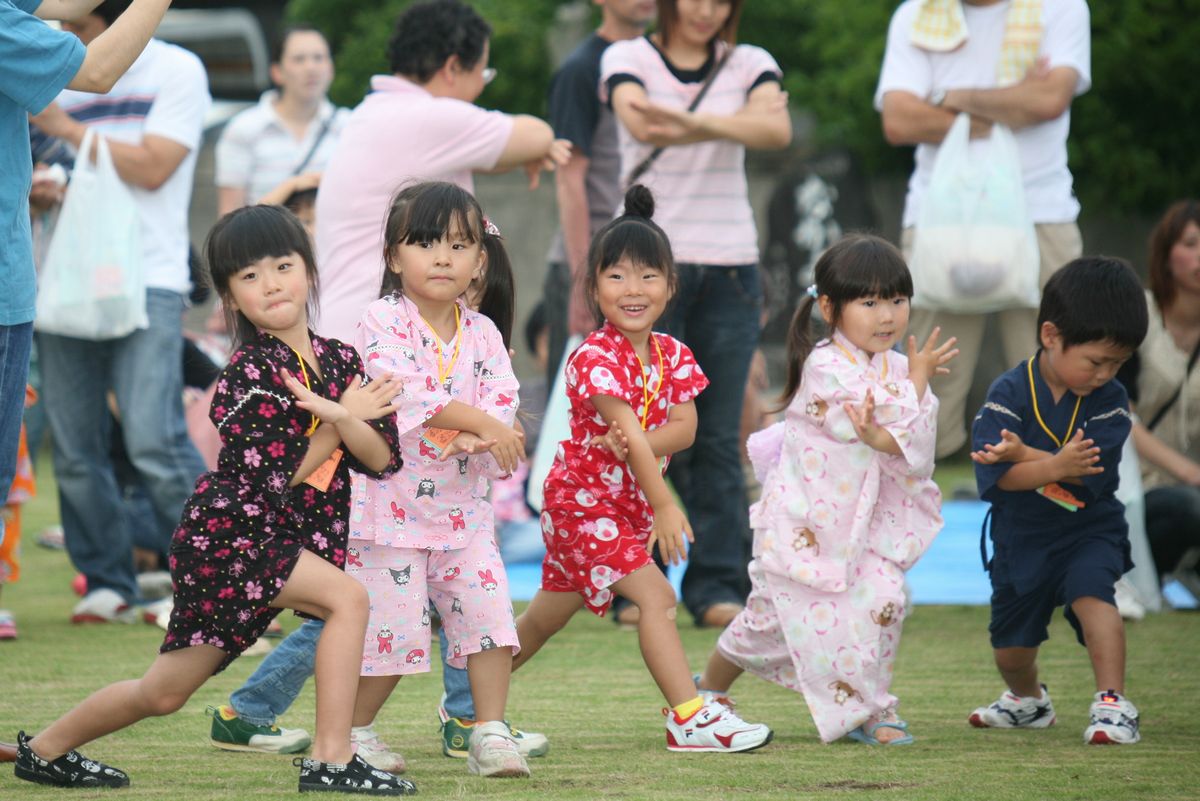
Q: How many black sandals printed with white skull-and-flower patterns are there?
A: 2